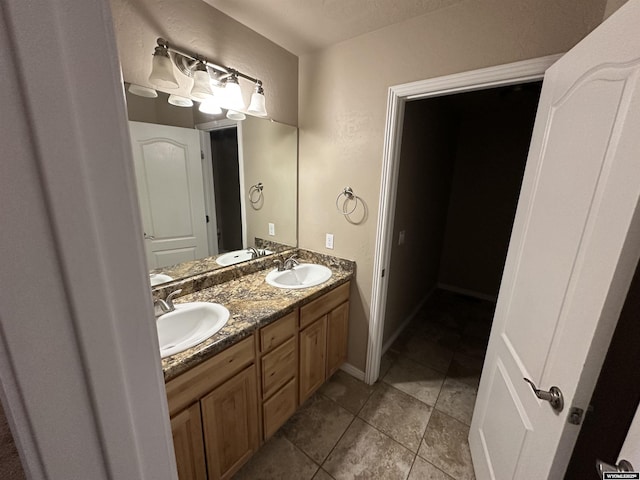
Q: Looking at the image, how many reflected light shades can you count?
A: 4